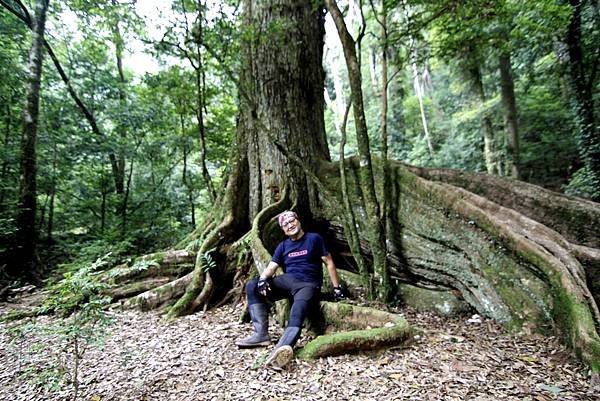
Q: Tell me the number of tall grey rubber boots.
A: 2